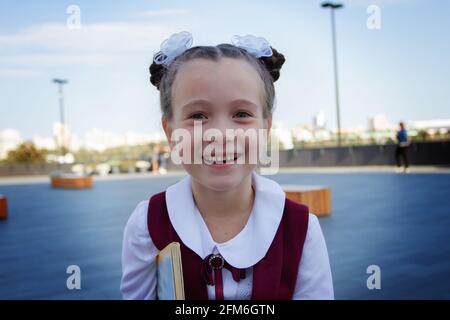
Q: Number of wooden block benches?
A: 3